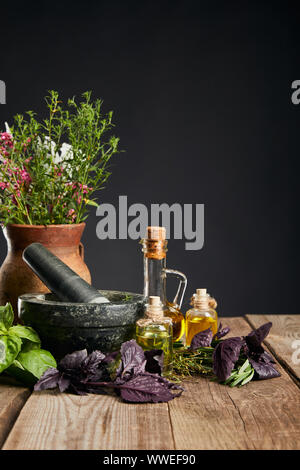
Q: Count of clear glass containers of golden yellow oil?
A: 3